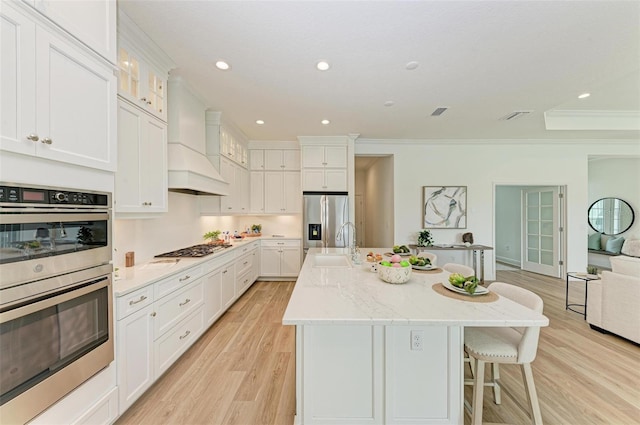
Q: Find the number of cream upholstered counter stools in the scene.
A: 3